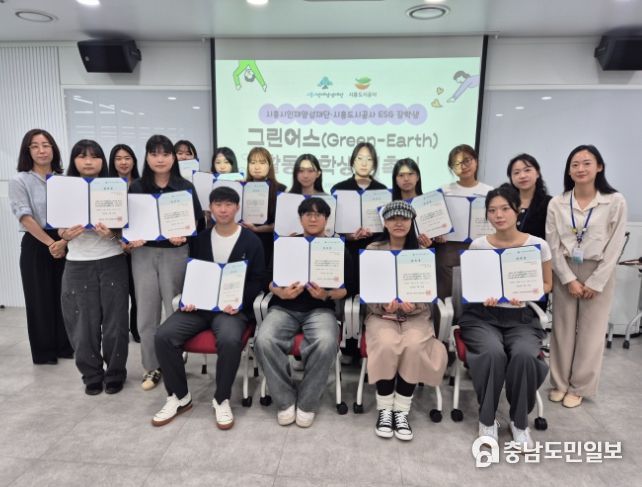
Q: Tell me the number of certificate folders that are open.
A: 13